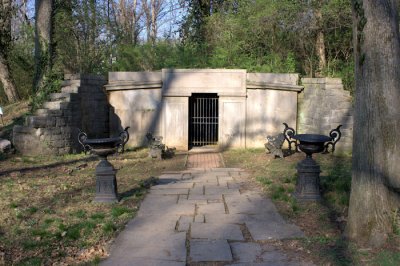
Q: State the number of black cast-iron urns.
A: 2